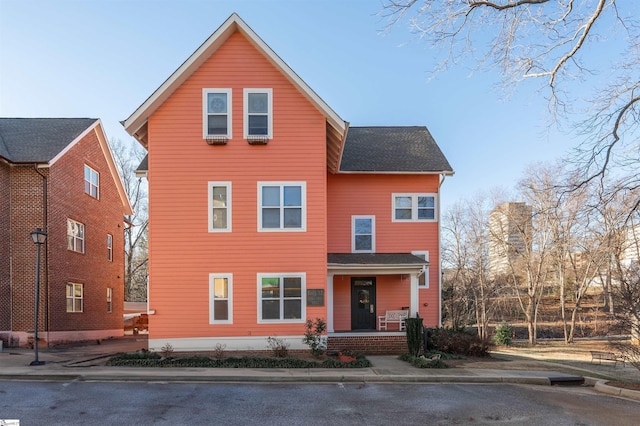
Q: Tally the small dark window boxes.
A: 2